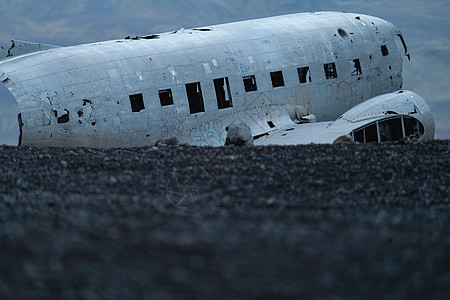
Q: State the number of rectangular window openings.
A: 10